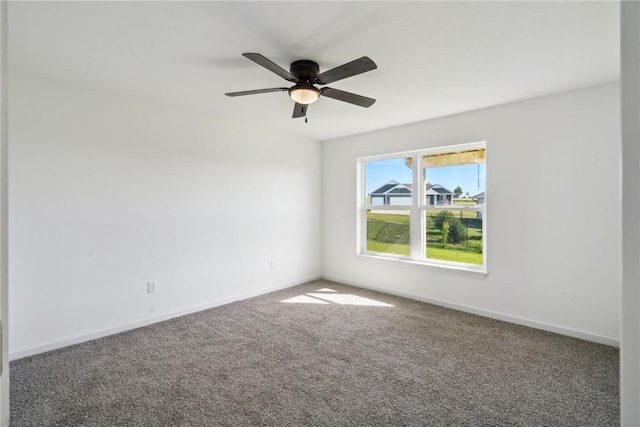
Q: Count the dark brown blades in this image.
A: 5